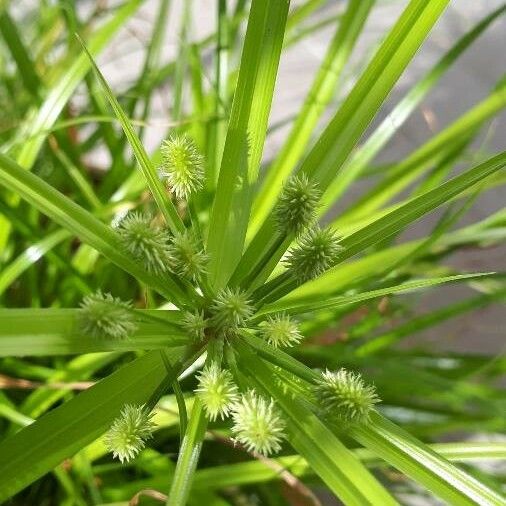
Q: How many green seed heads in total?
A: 13